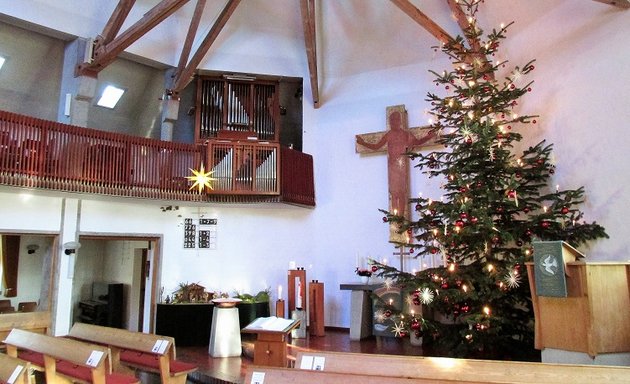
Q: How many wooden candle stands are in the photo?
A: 3